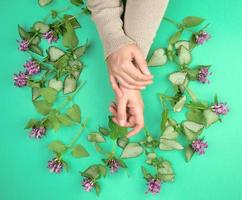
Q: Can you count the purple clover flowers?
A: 13